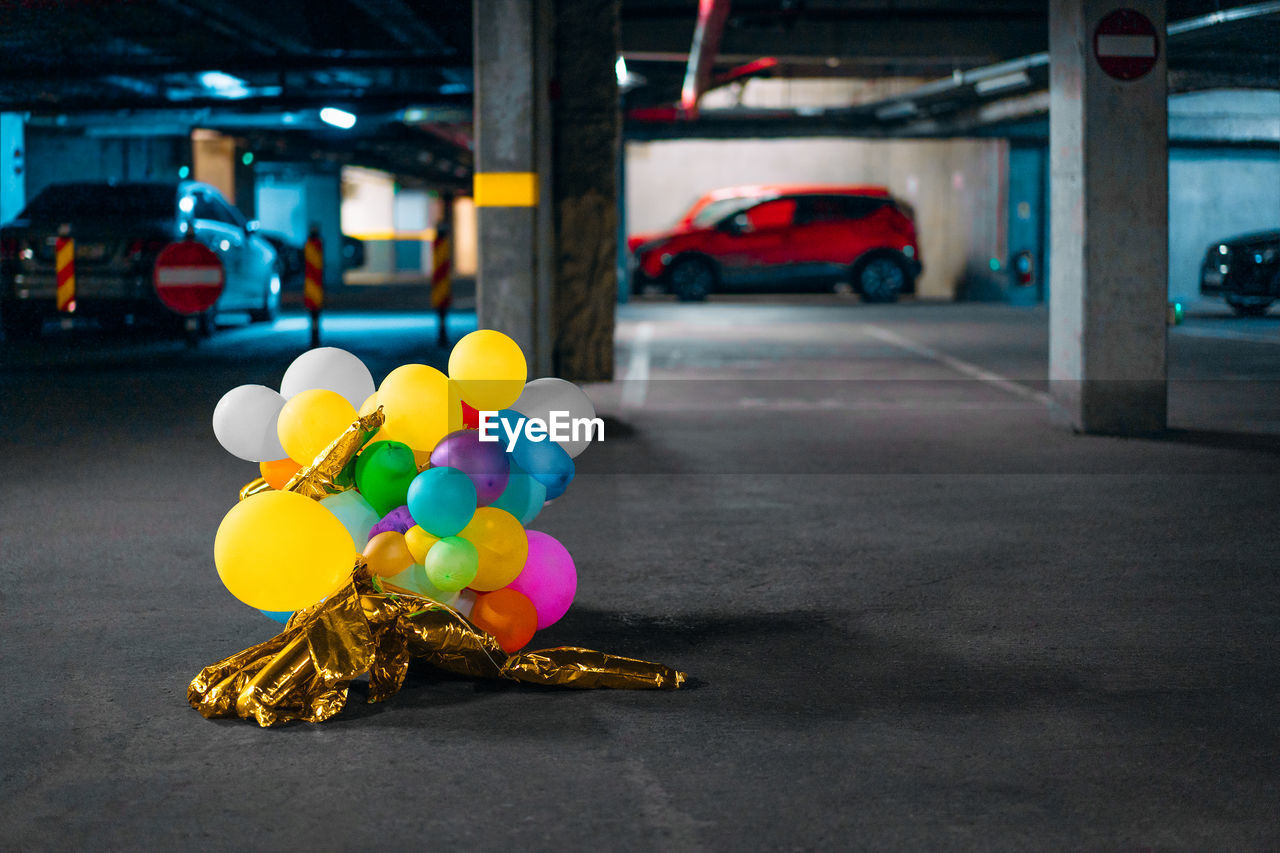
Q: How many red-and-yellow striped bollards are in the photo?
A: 3